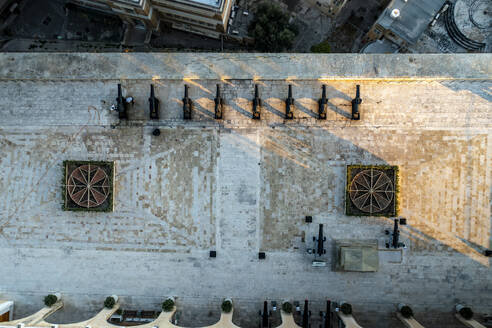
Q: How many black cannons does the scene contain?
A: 13